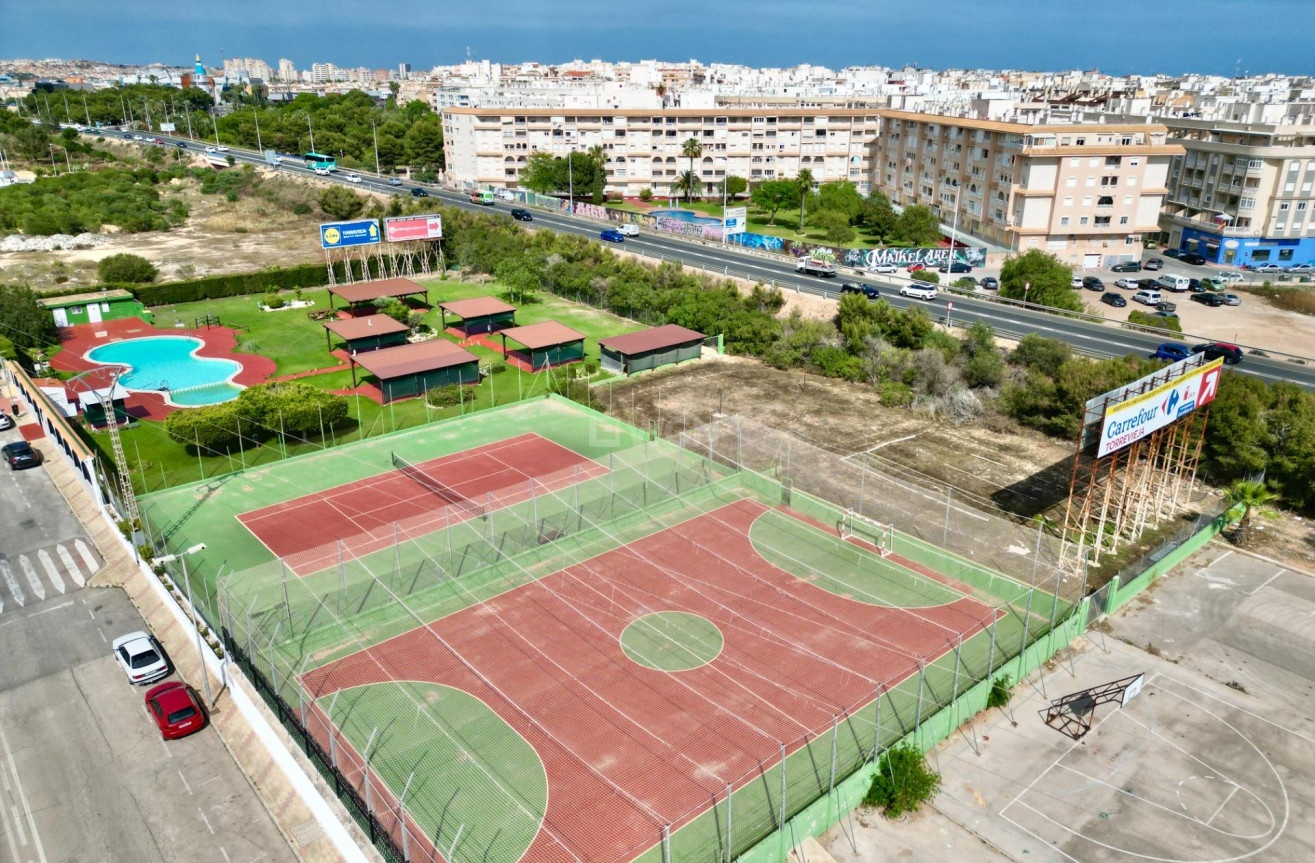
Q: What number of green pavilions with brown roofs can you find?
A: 6